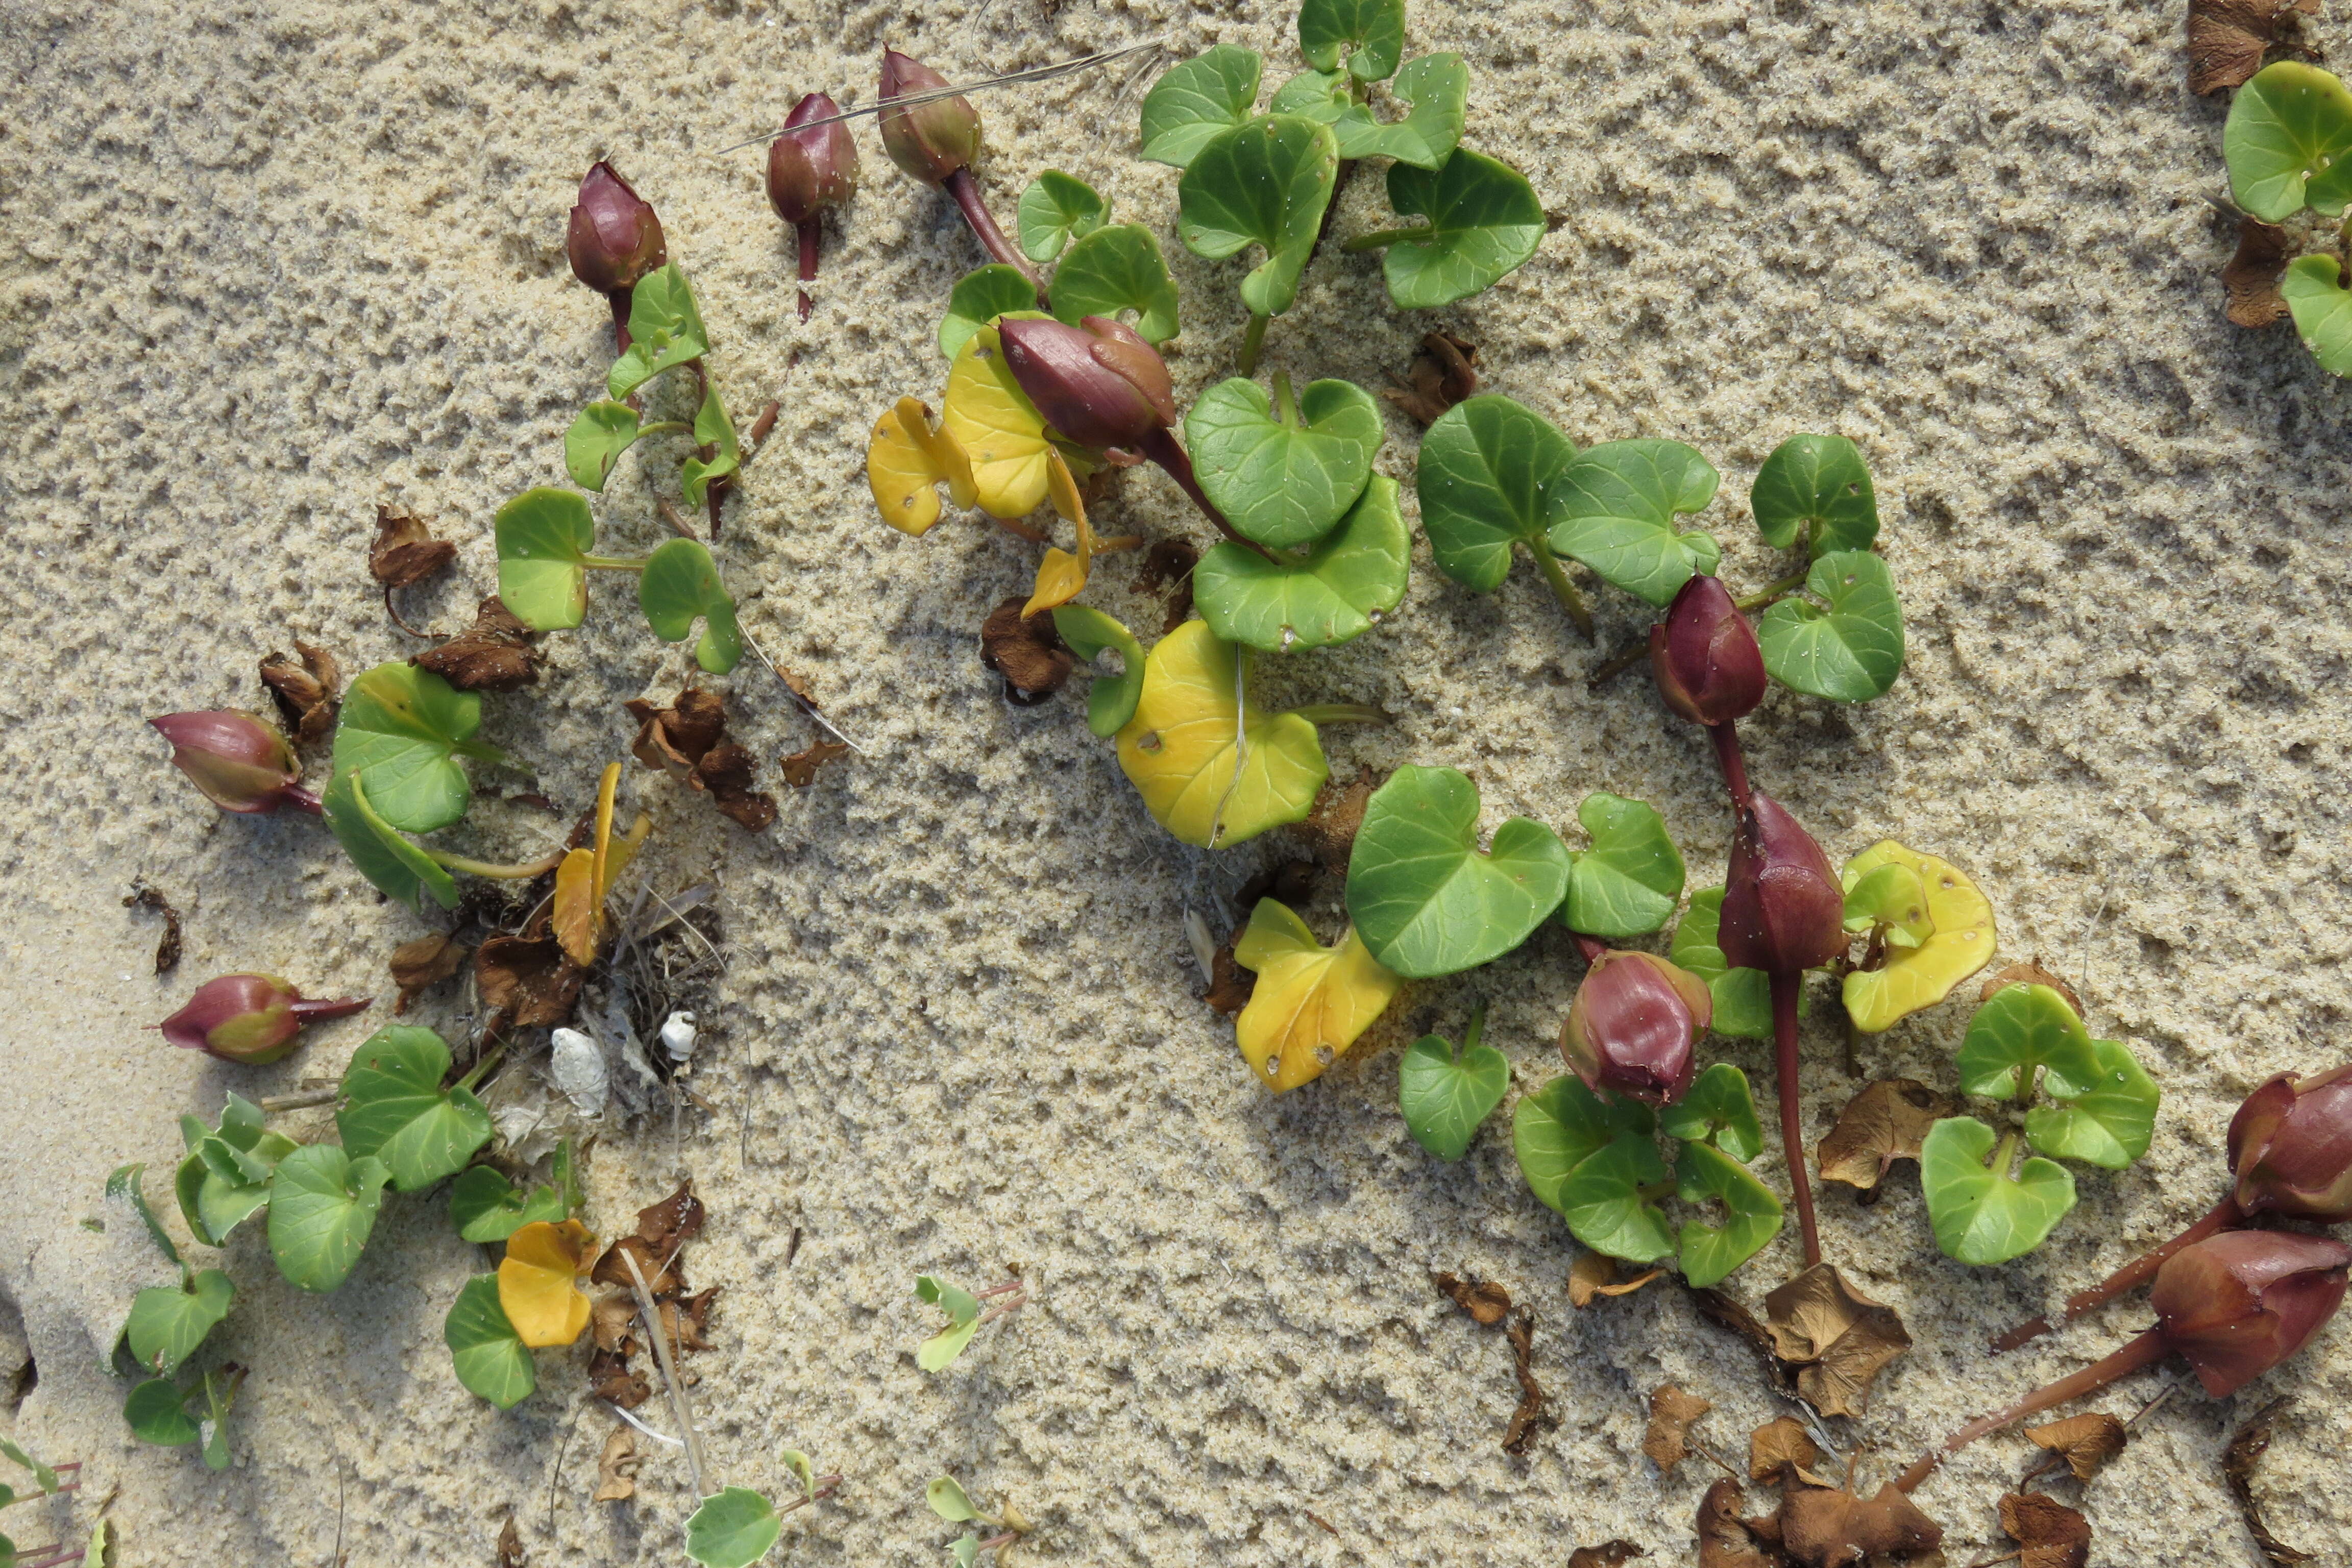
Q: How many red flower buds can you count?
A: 11